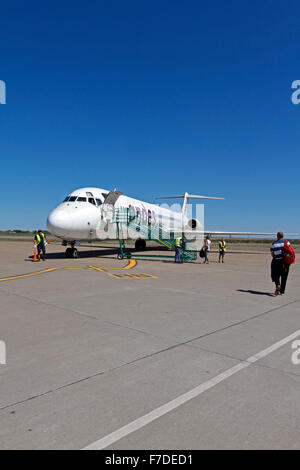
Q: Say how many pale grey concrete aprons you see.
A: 1